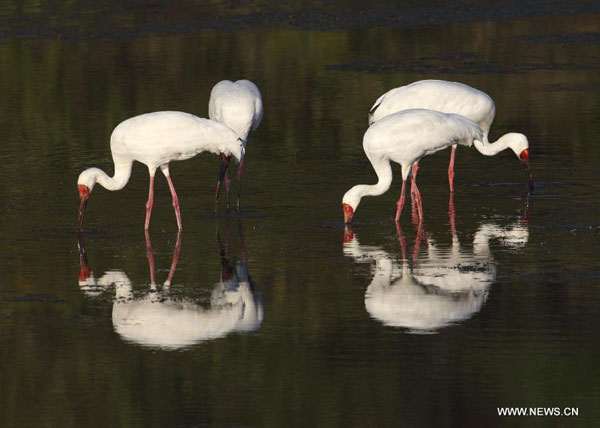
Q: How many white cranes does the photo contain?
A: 4